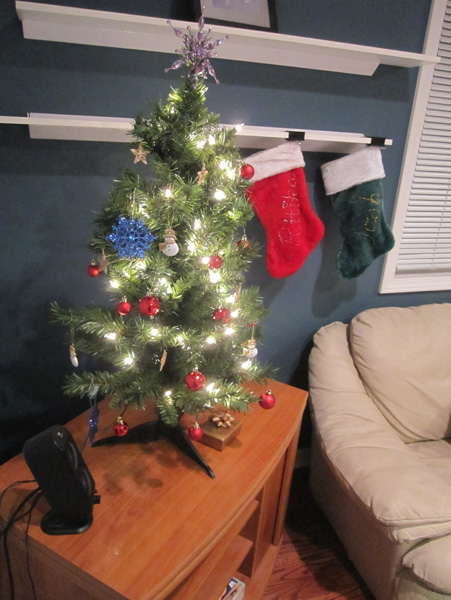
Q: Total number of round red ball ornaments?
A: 11